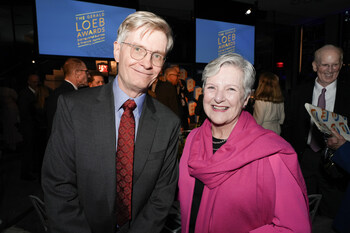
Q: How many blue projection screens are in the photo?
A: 2